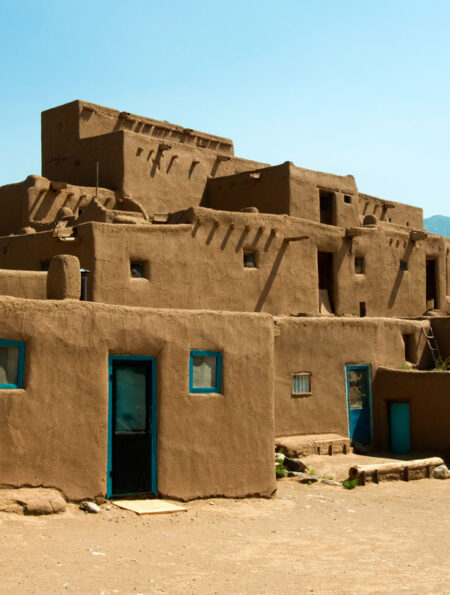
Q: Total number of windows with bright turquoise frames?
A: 2